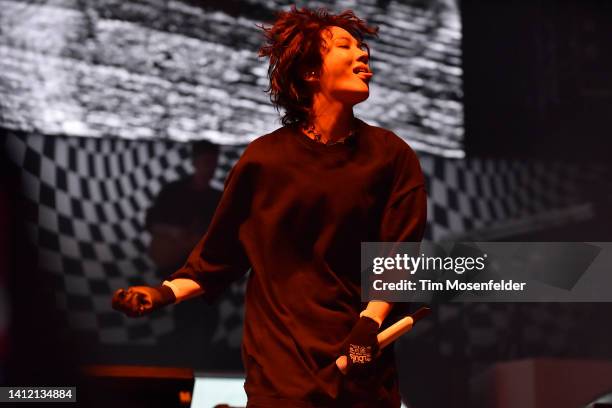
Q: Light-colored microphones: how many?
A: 1